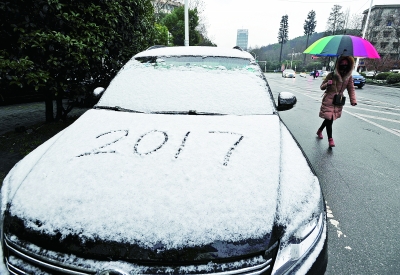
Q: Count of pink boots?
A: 2